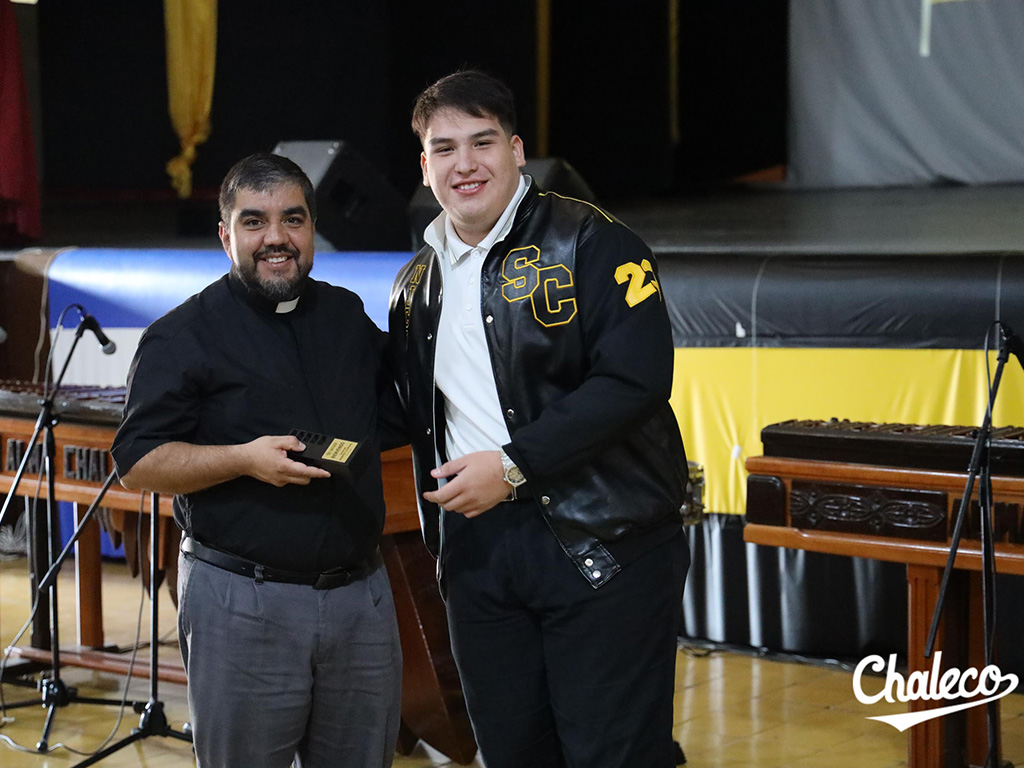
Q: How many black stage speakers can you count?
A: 2